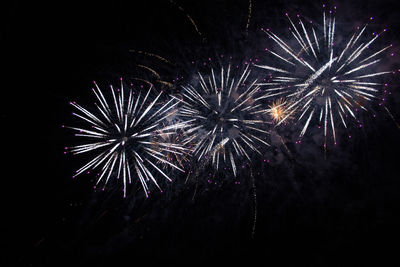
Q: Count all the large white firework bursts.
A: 3